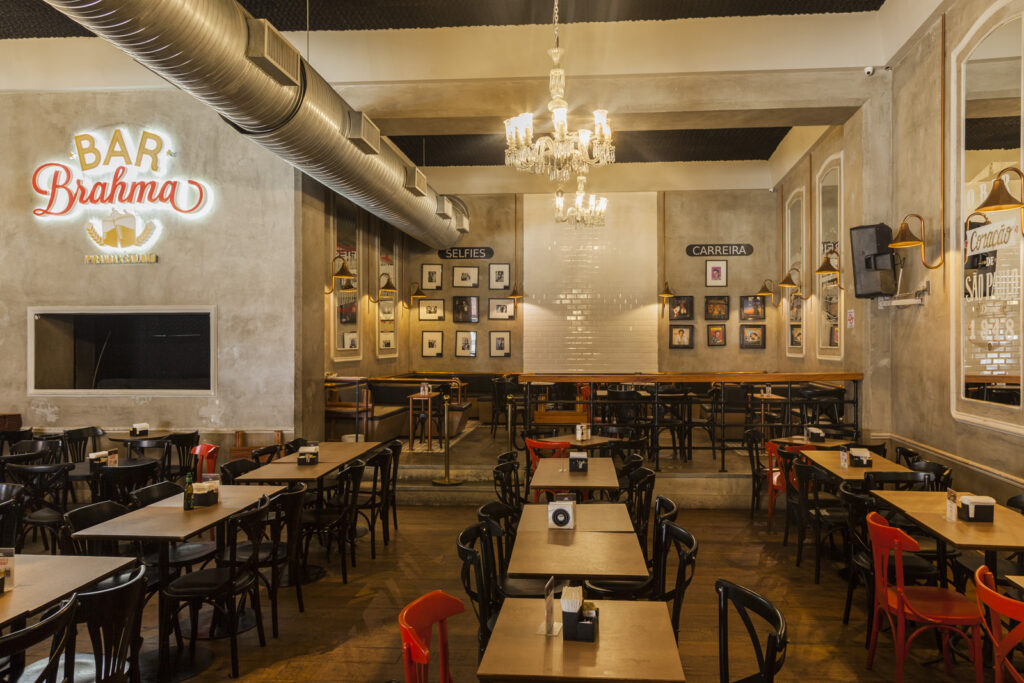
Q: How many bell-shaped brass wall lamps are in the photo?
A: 10